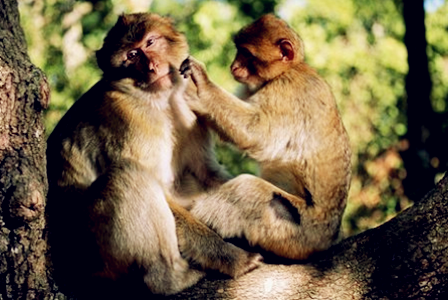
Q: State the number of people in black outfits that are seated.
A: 0